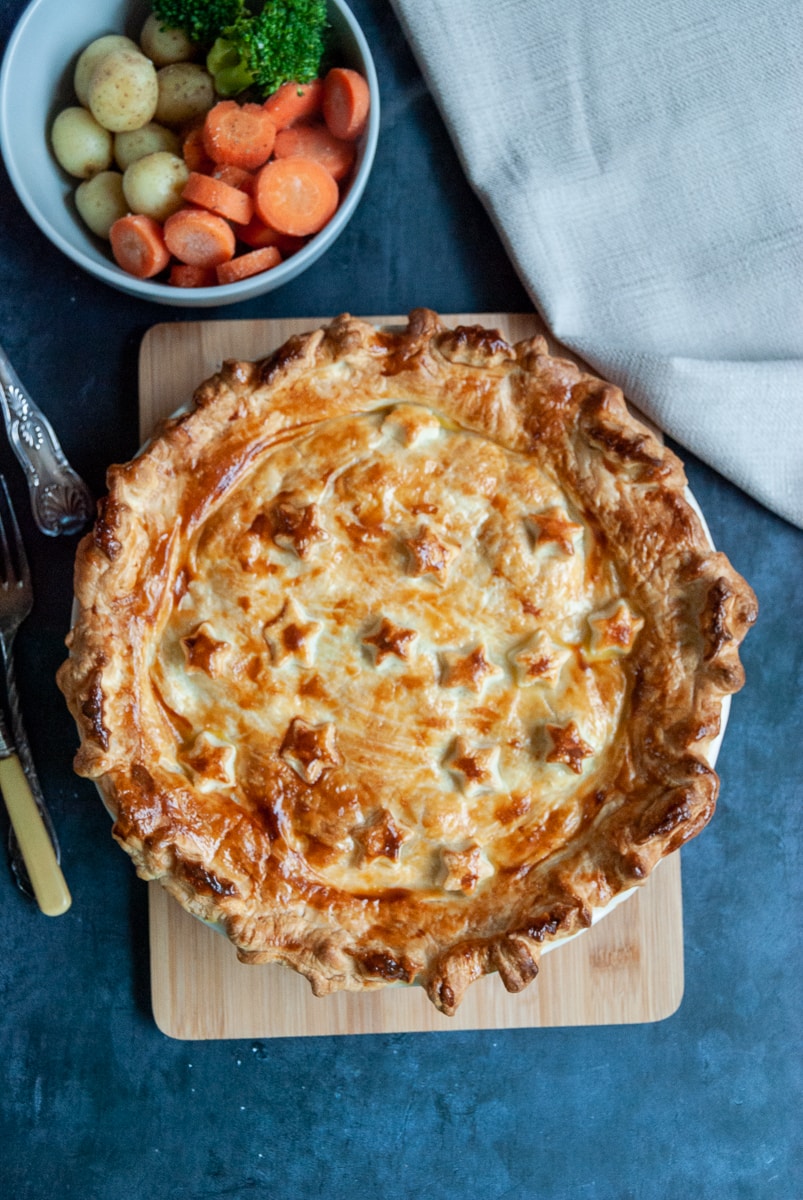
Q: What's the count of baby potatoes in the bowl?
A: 8